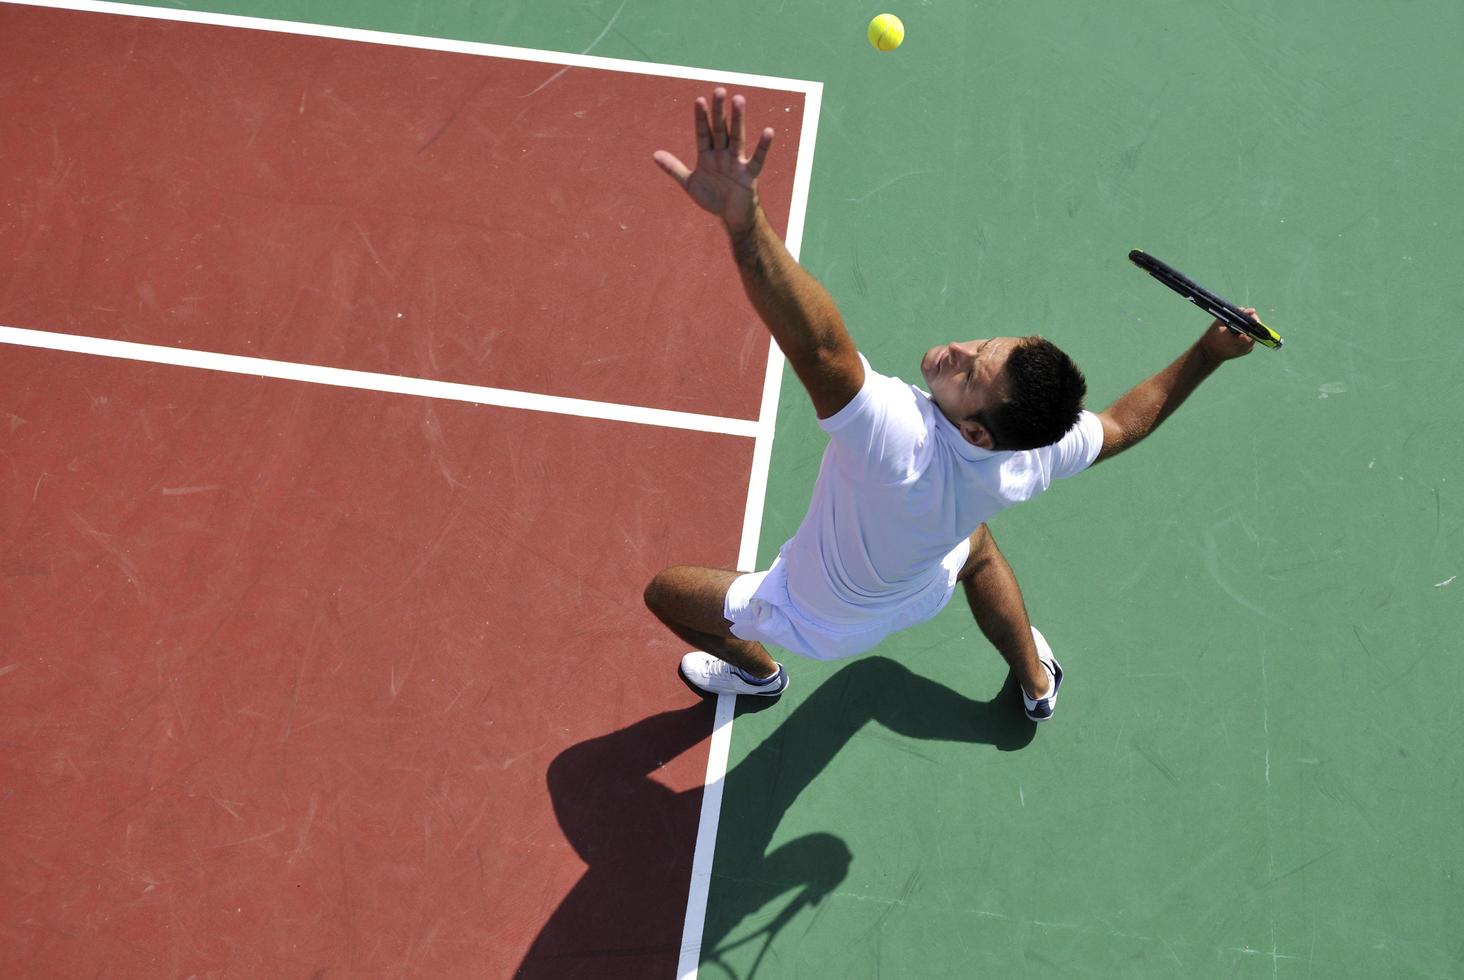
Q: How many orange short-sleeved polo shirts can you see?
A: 0